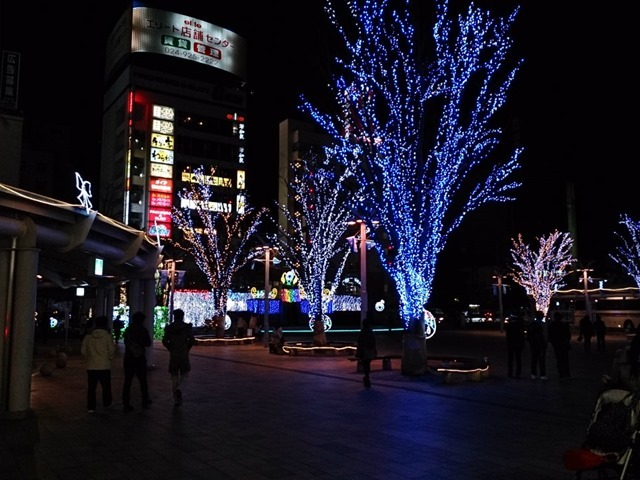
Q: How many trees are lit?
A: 5